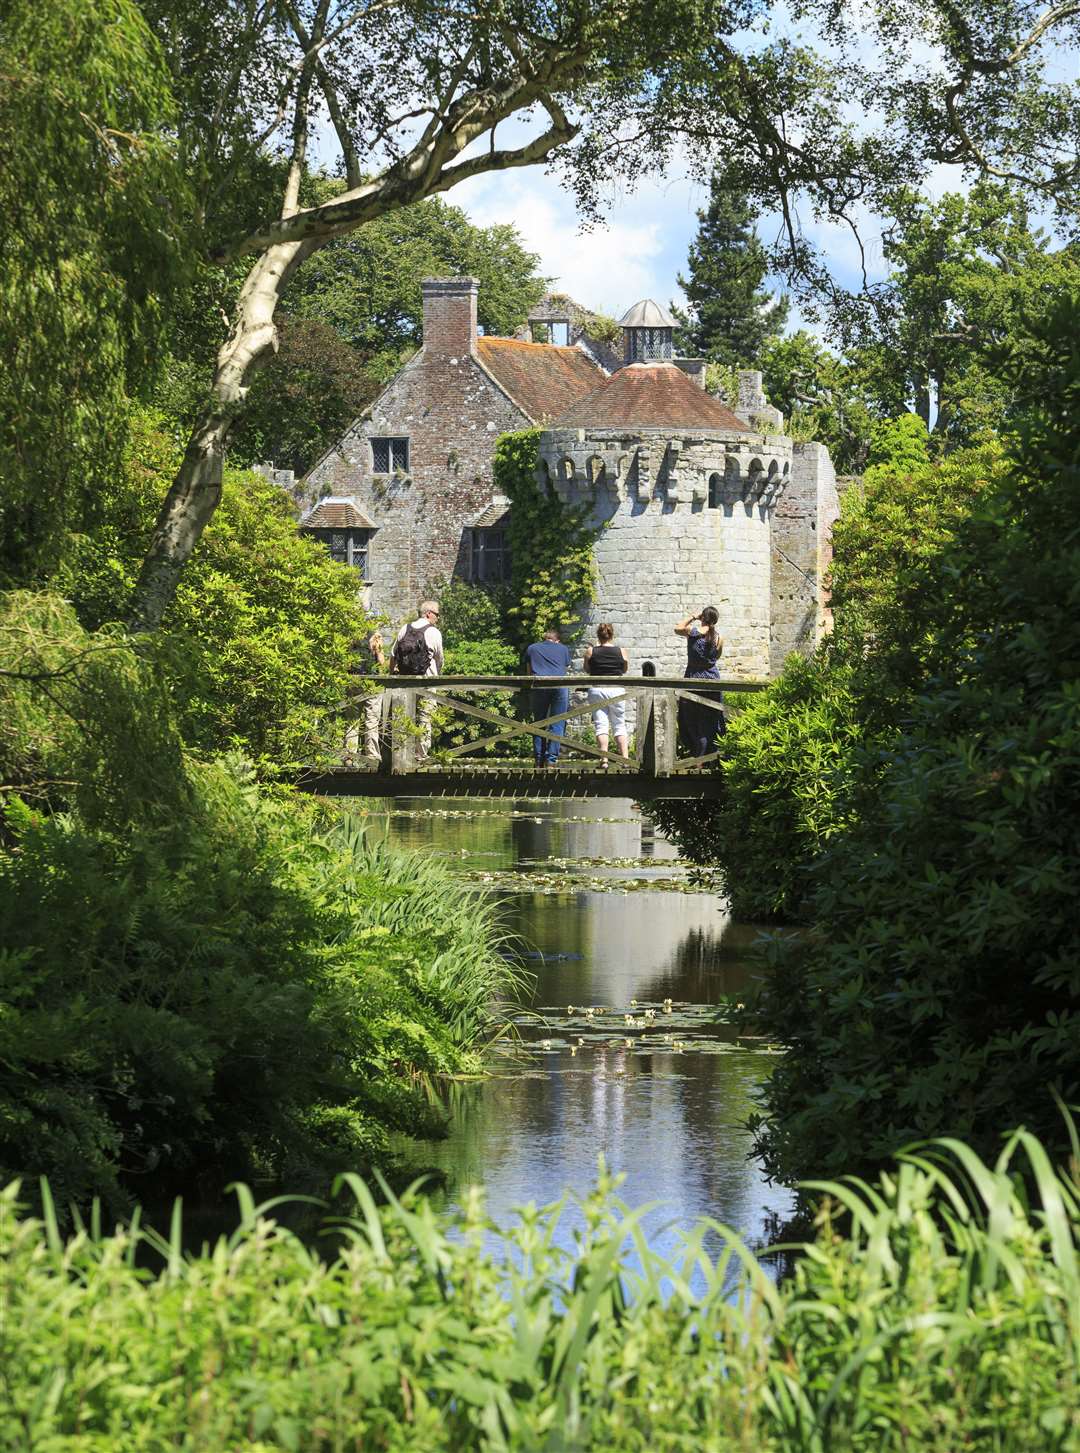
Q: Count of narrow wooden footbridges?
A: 1